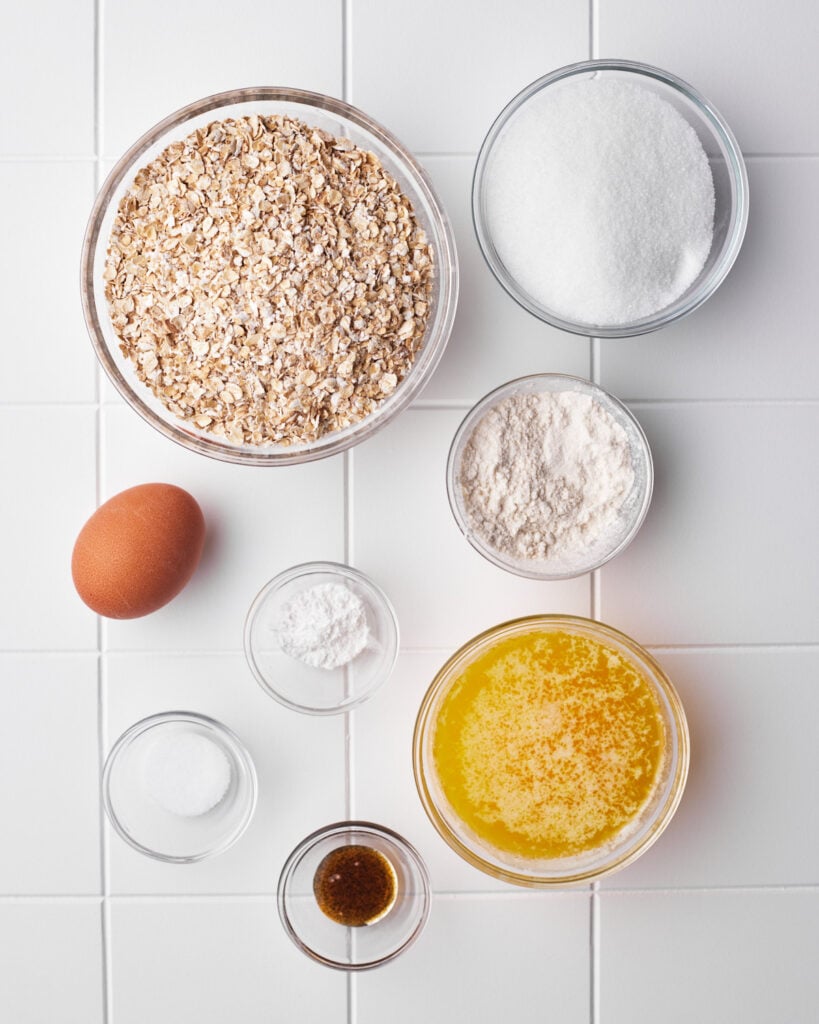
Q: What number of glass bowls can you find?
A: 7